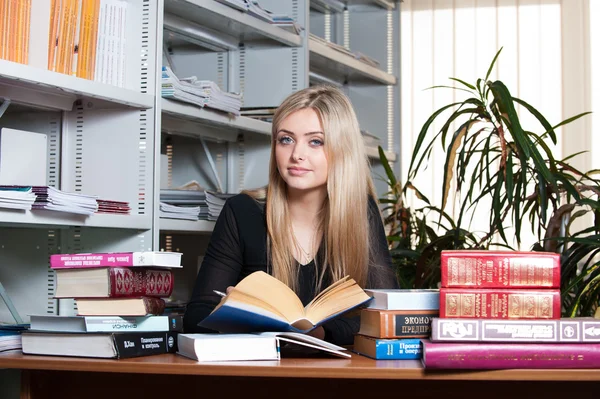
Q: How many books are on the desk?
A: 14